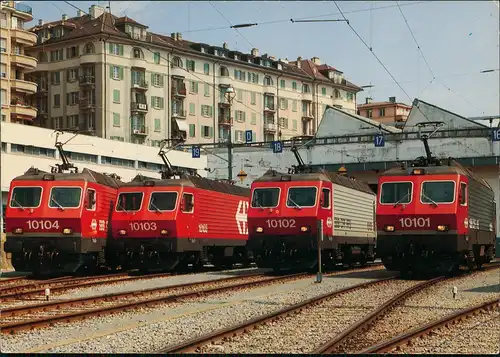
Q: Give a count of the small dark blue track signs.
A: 5